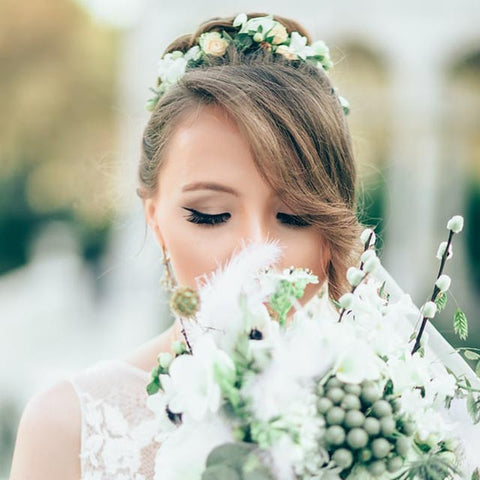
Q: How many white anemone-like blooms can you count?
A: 2